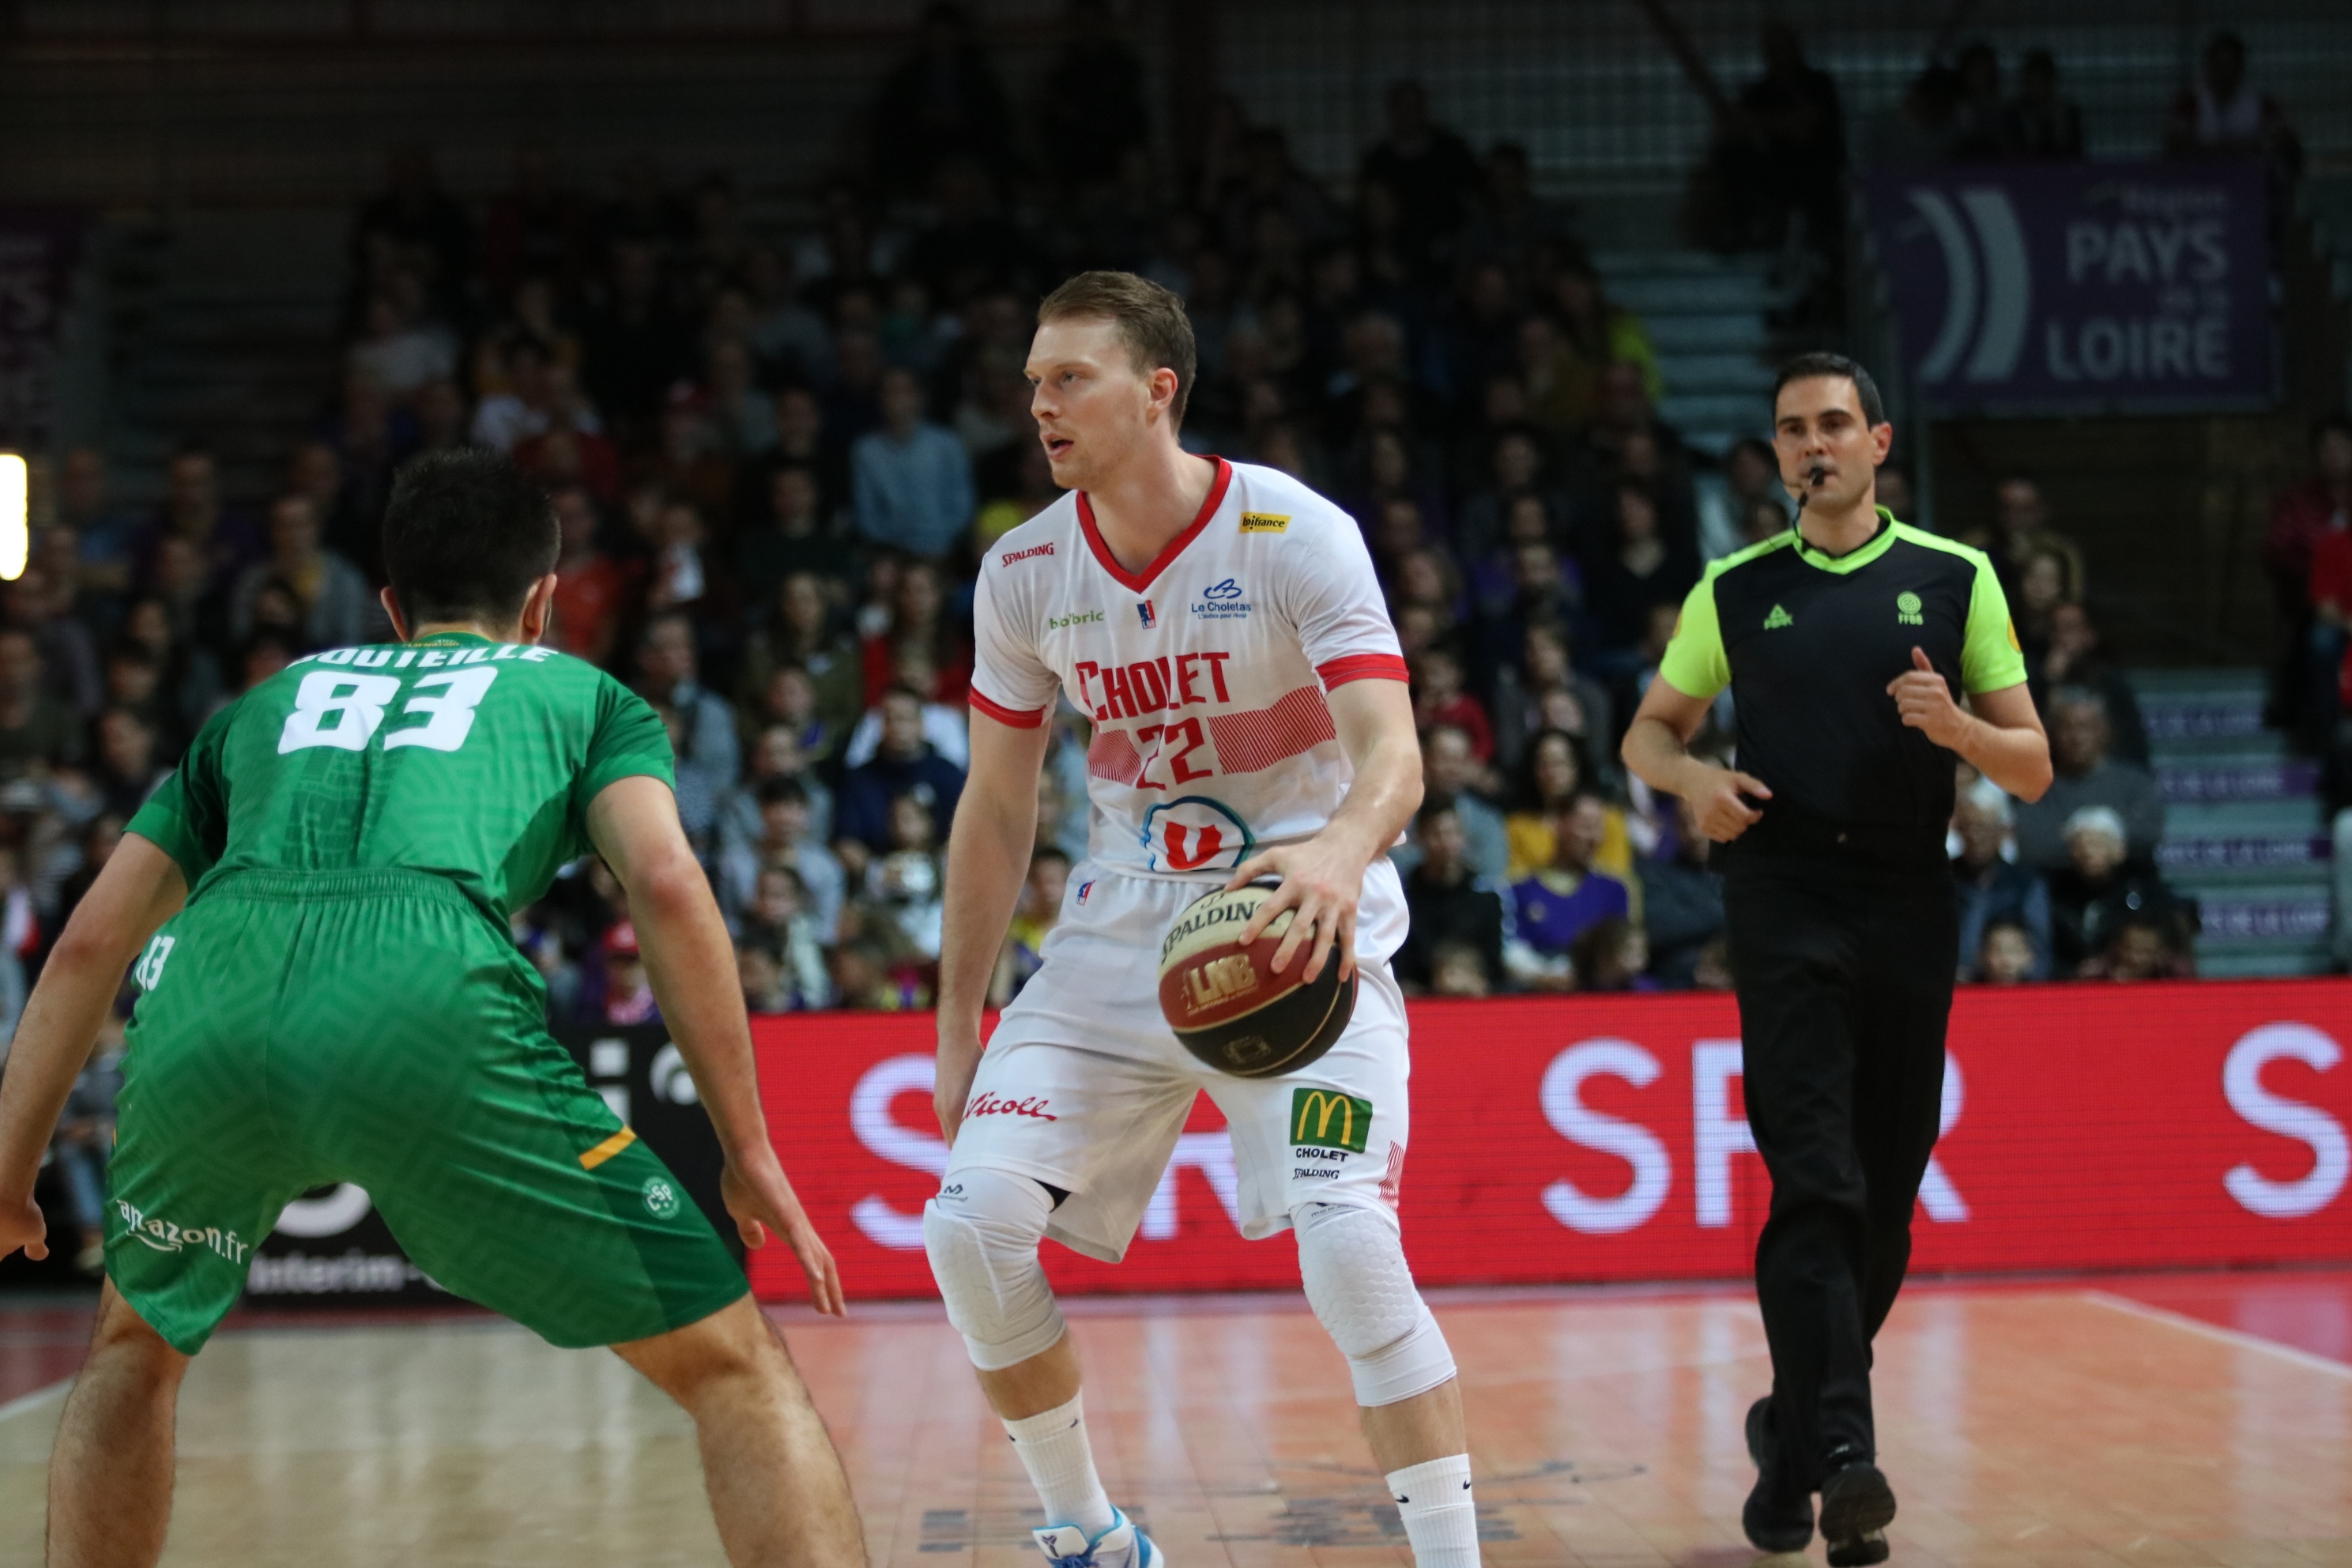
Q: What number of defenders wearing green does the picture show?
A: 1